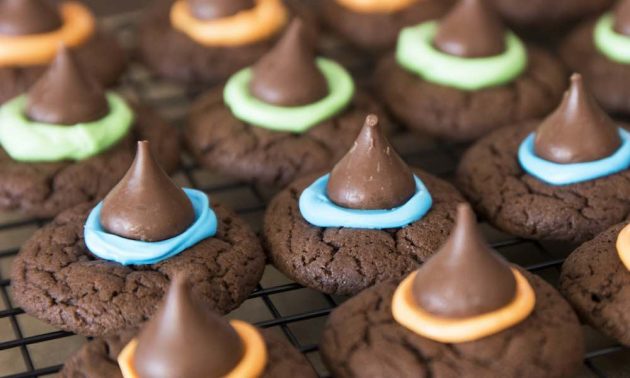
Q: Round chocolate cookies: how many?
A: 14